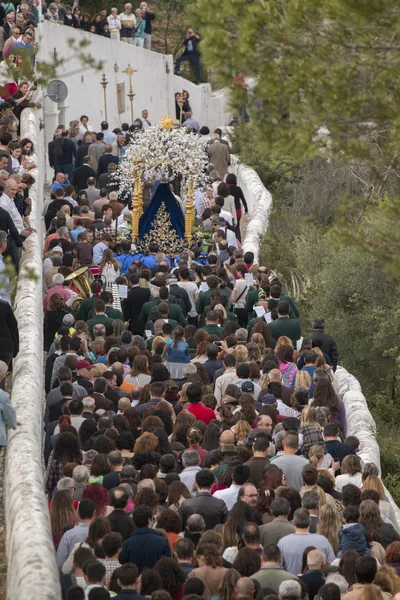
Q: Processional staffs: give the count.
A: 3